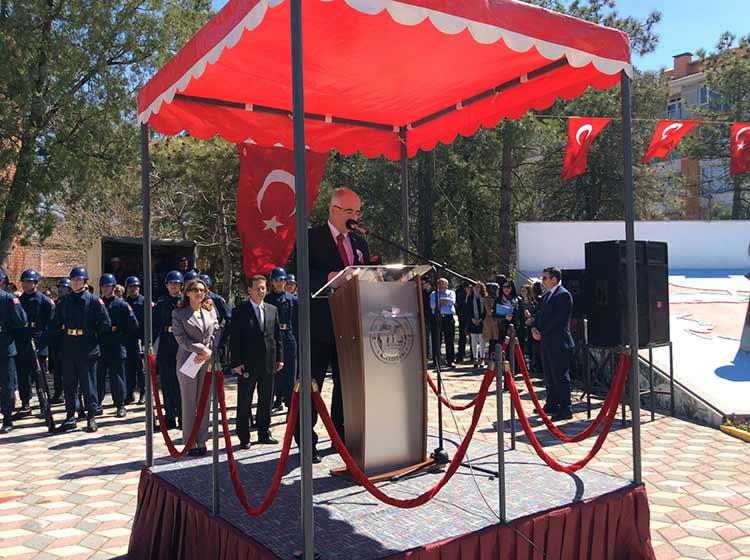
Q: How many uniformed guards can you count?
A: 11